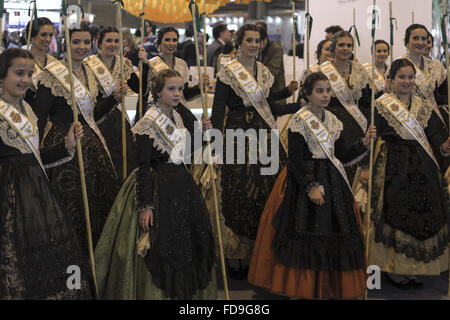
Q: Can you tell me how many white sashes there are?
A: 13